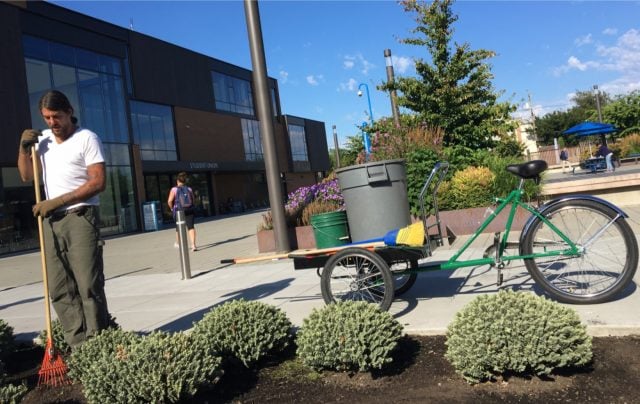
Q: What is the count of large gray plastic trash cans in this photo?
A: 1